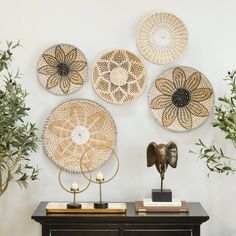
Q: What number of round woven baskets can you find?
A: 5